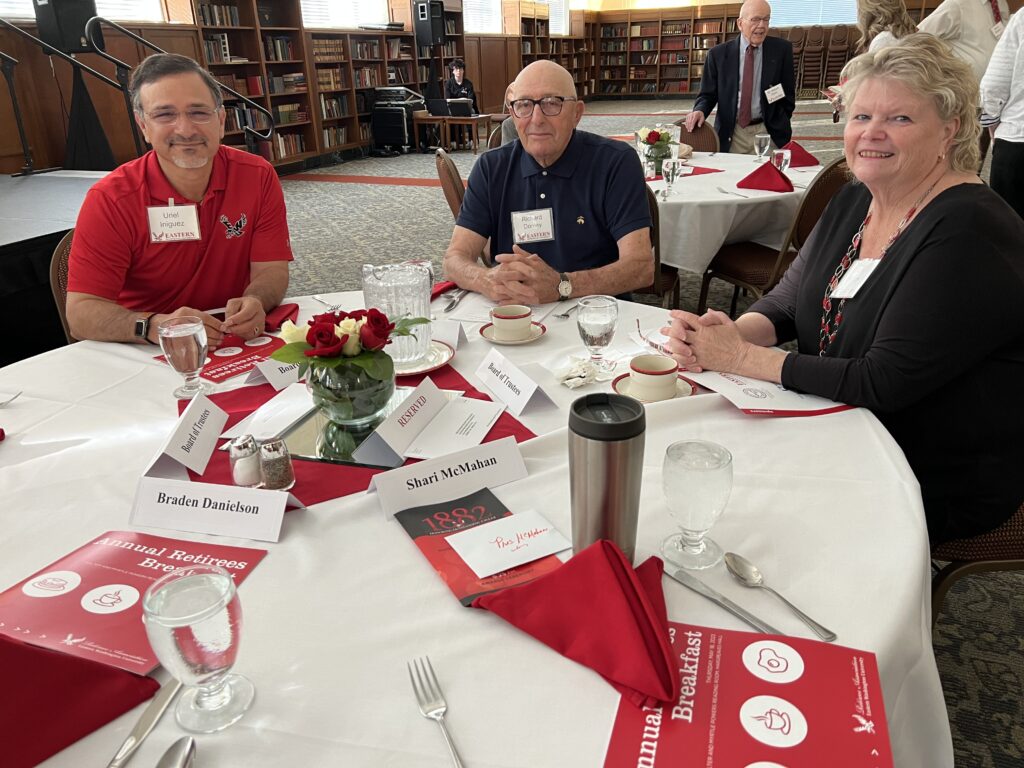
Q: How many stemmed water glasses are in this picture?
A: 7